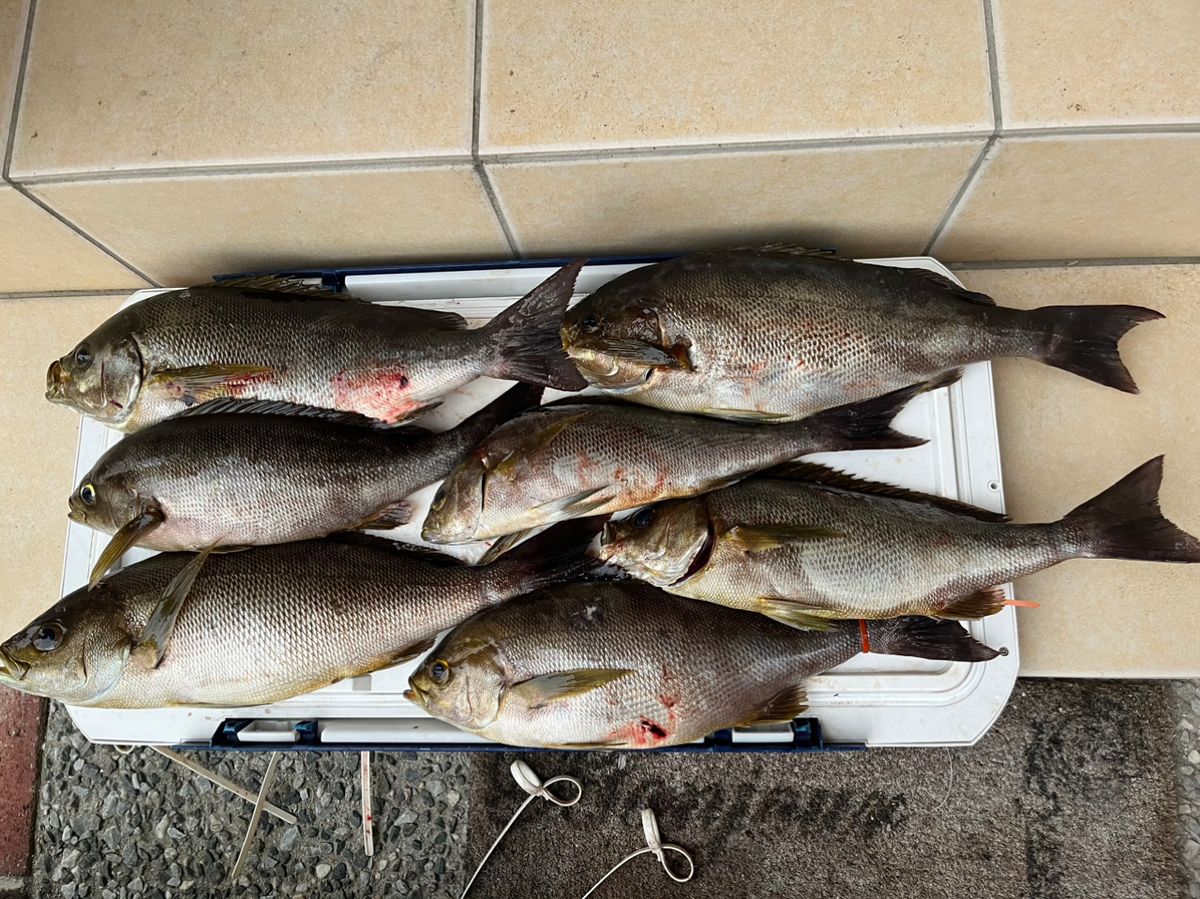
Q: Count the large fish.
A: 7